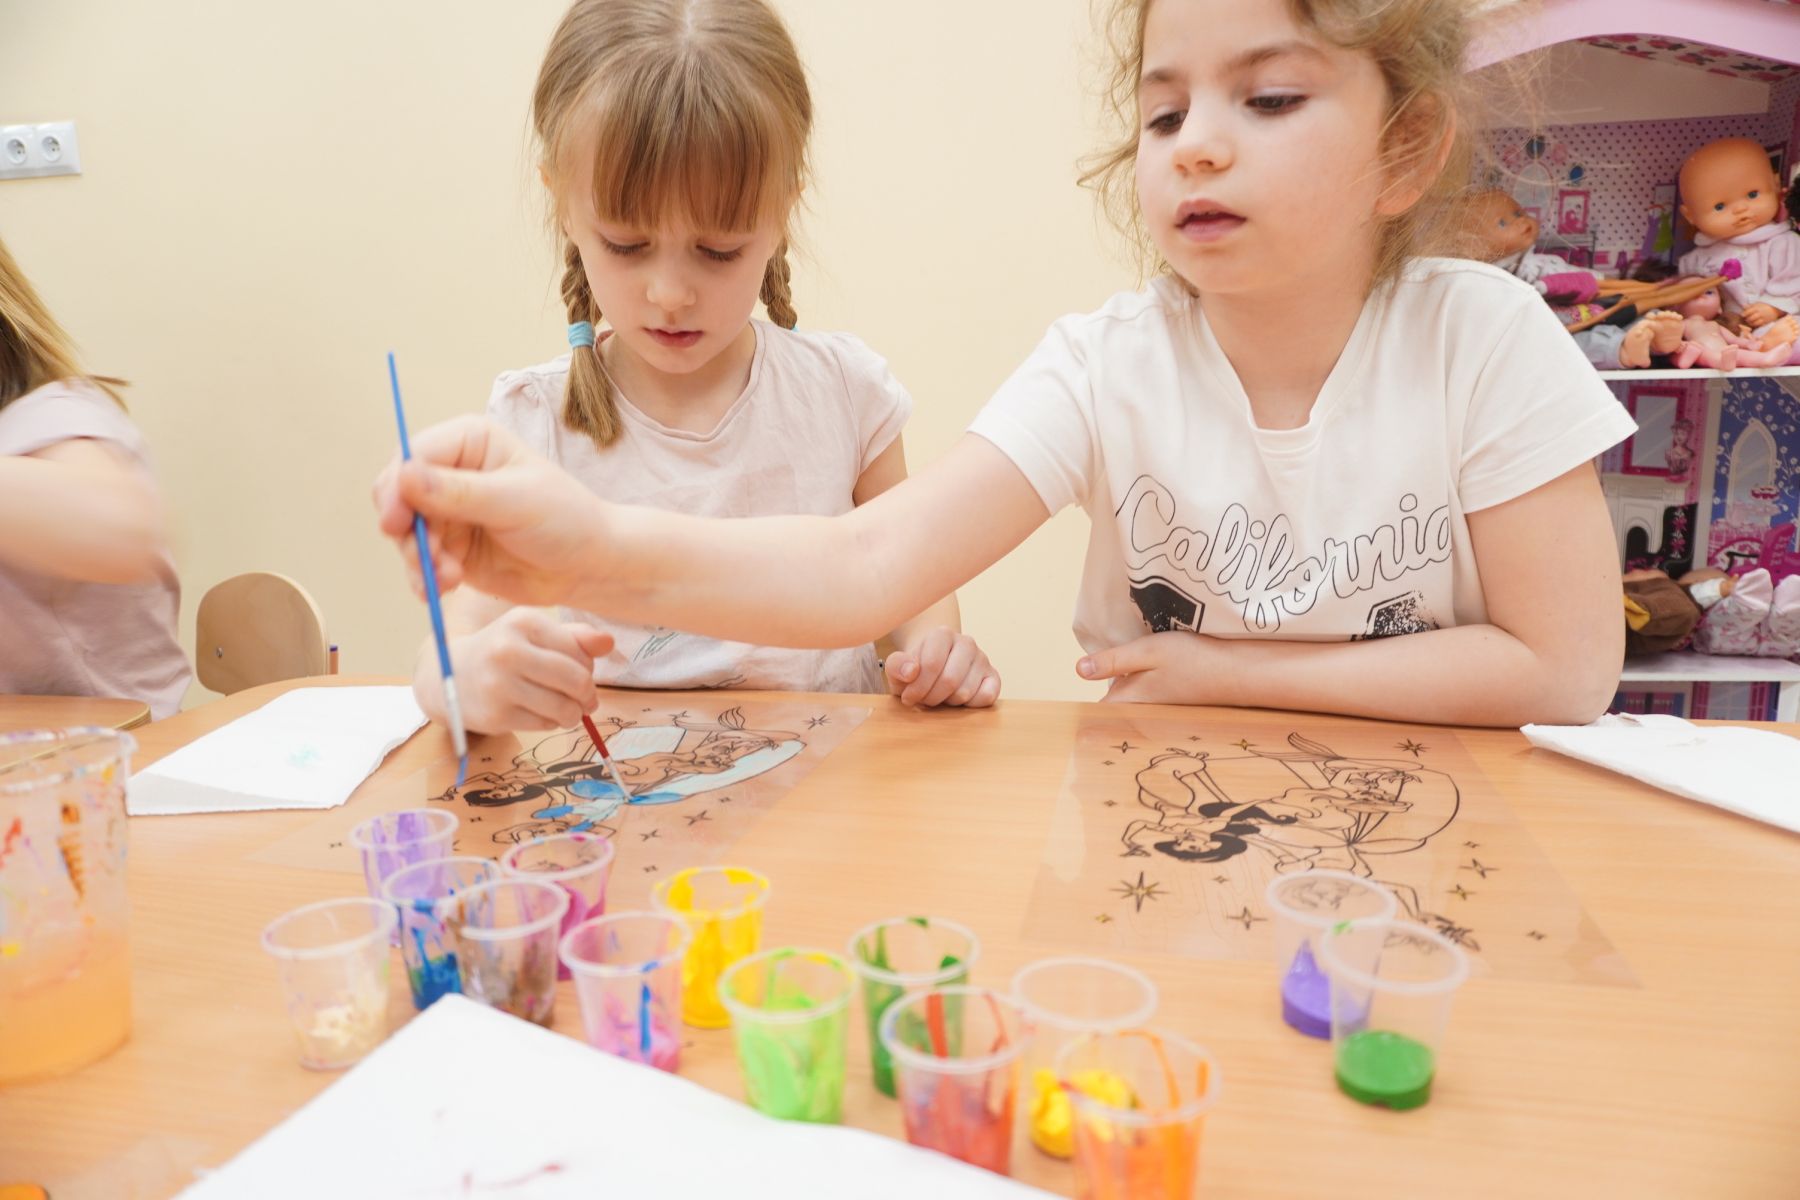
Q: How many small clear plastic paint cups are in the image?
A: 14